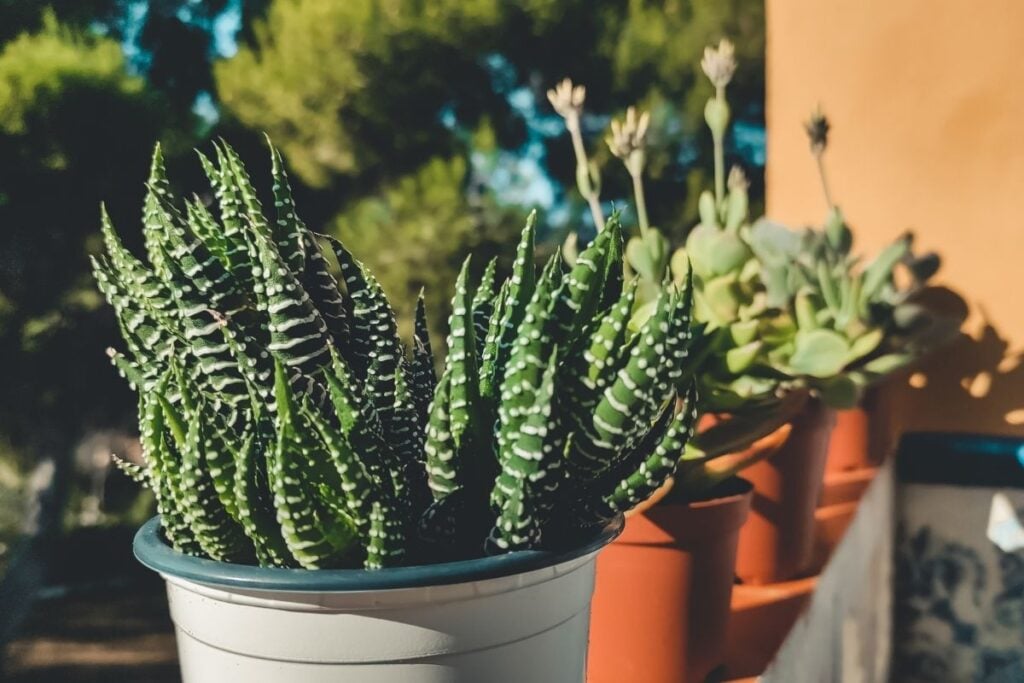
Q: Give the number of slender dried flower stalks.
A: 4